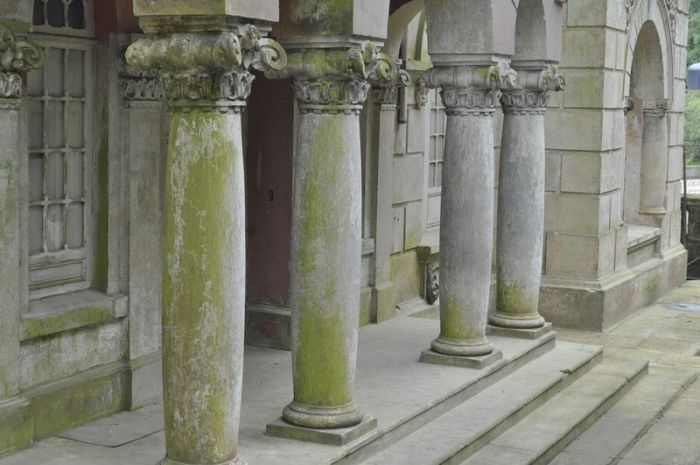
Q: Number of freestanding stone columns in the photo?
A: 4